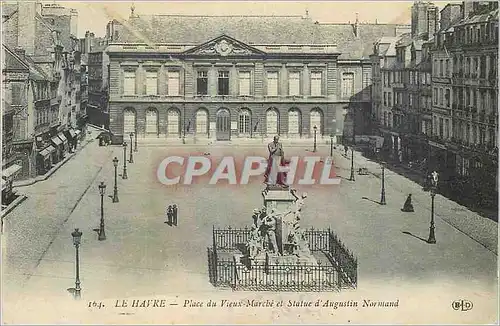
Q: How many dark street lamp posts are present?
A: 11